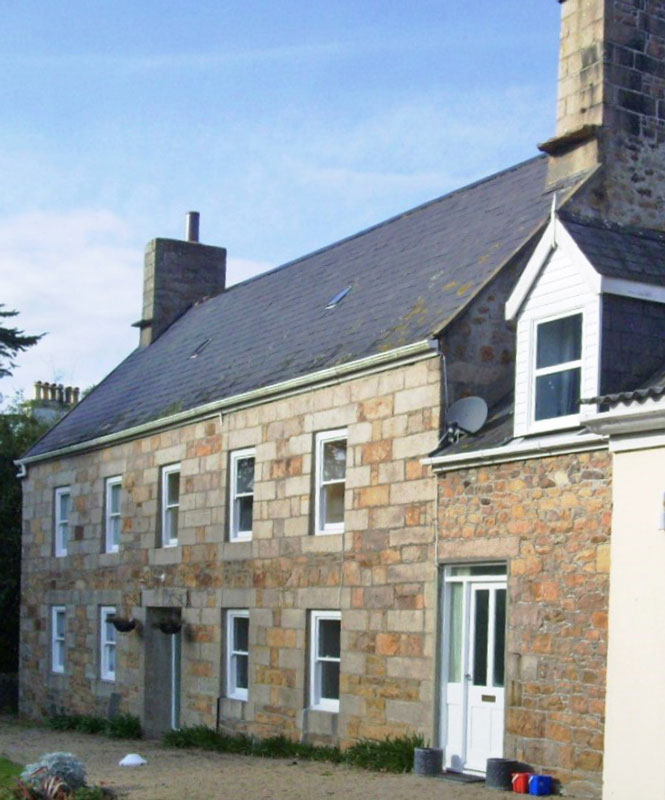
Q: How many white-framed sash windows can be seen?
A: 10